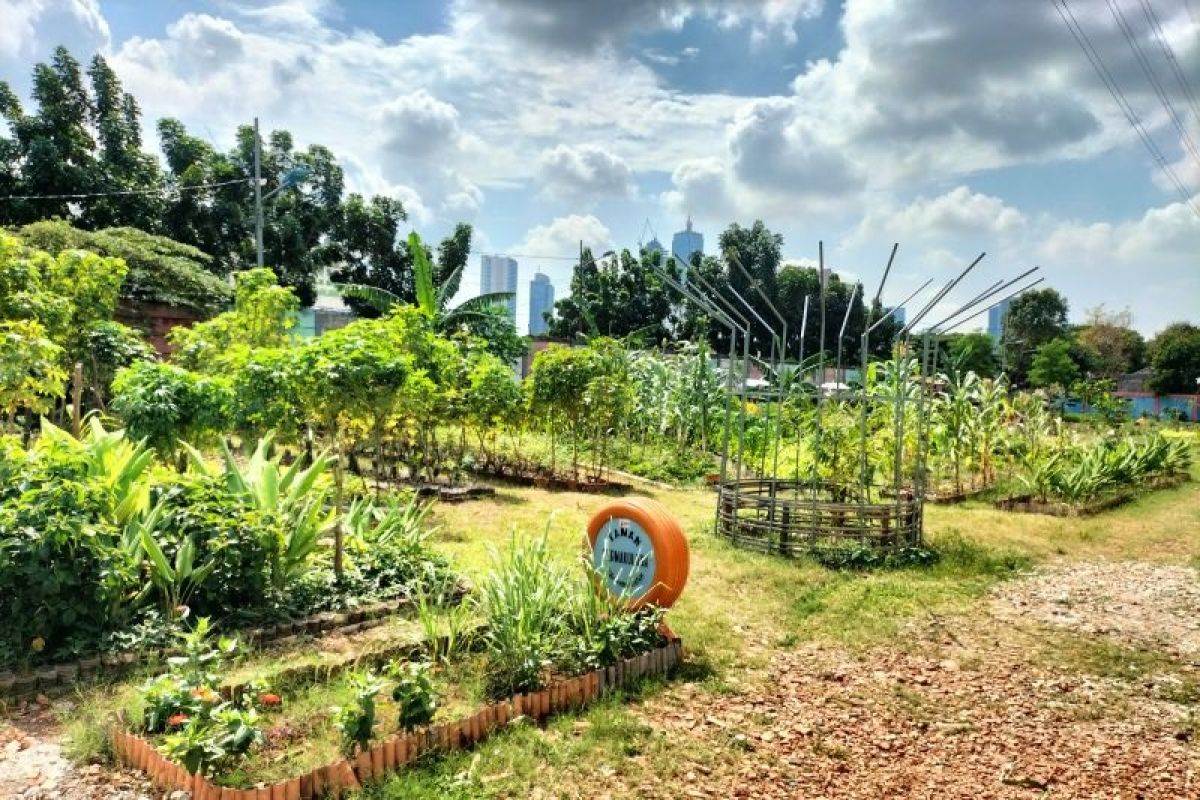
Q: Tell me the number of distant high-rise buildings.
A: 6